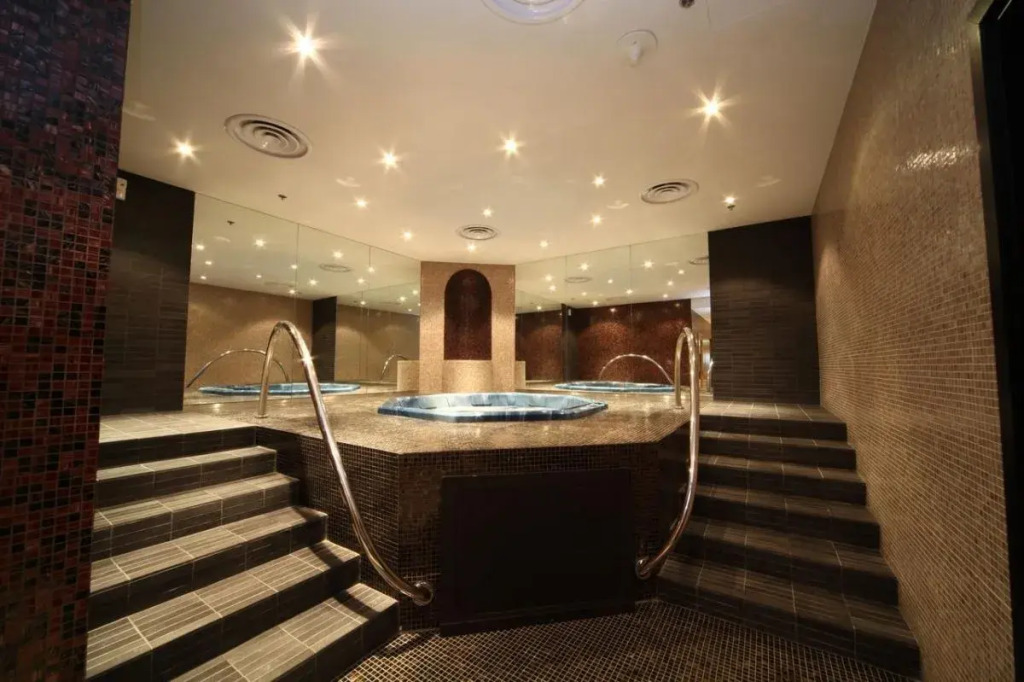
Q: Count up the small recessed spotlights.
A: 13